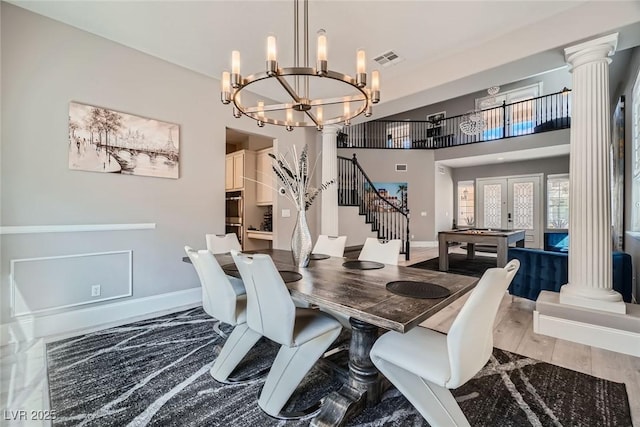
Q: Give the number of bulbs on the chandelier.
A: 12